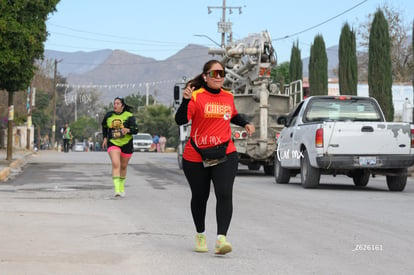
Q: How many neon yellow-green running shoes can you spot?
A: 2